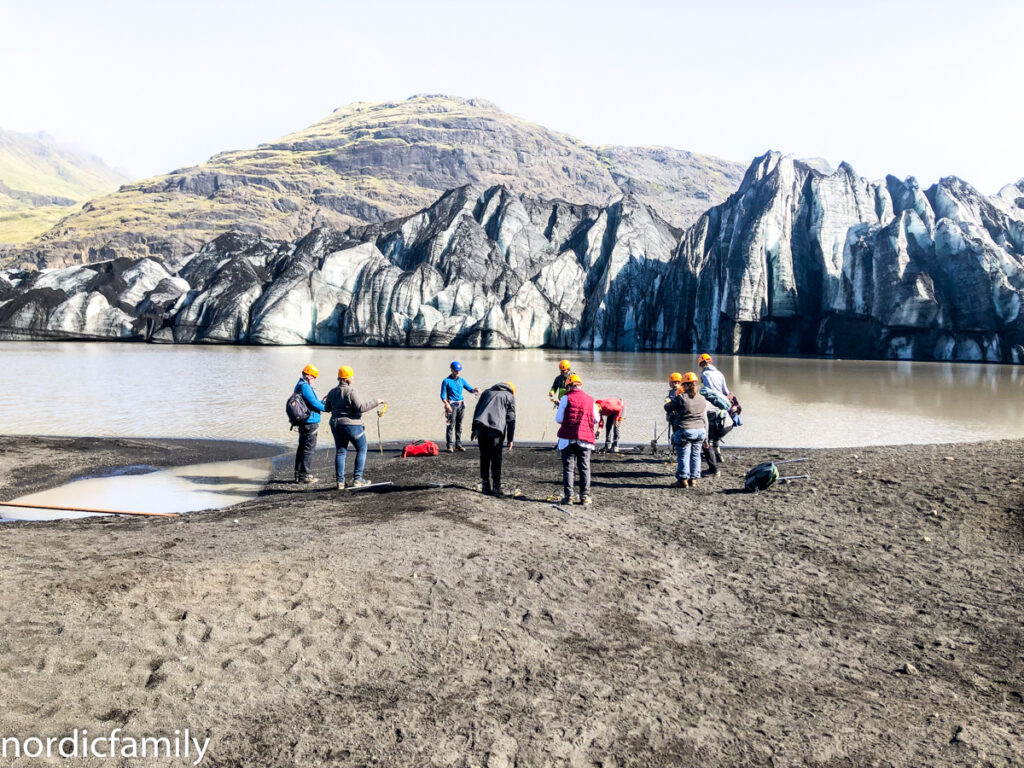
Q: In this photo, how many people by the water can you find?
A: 11